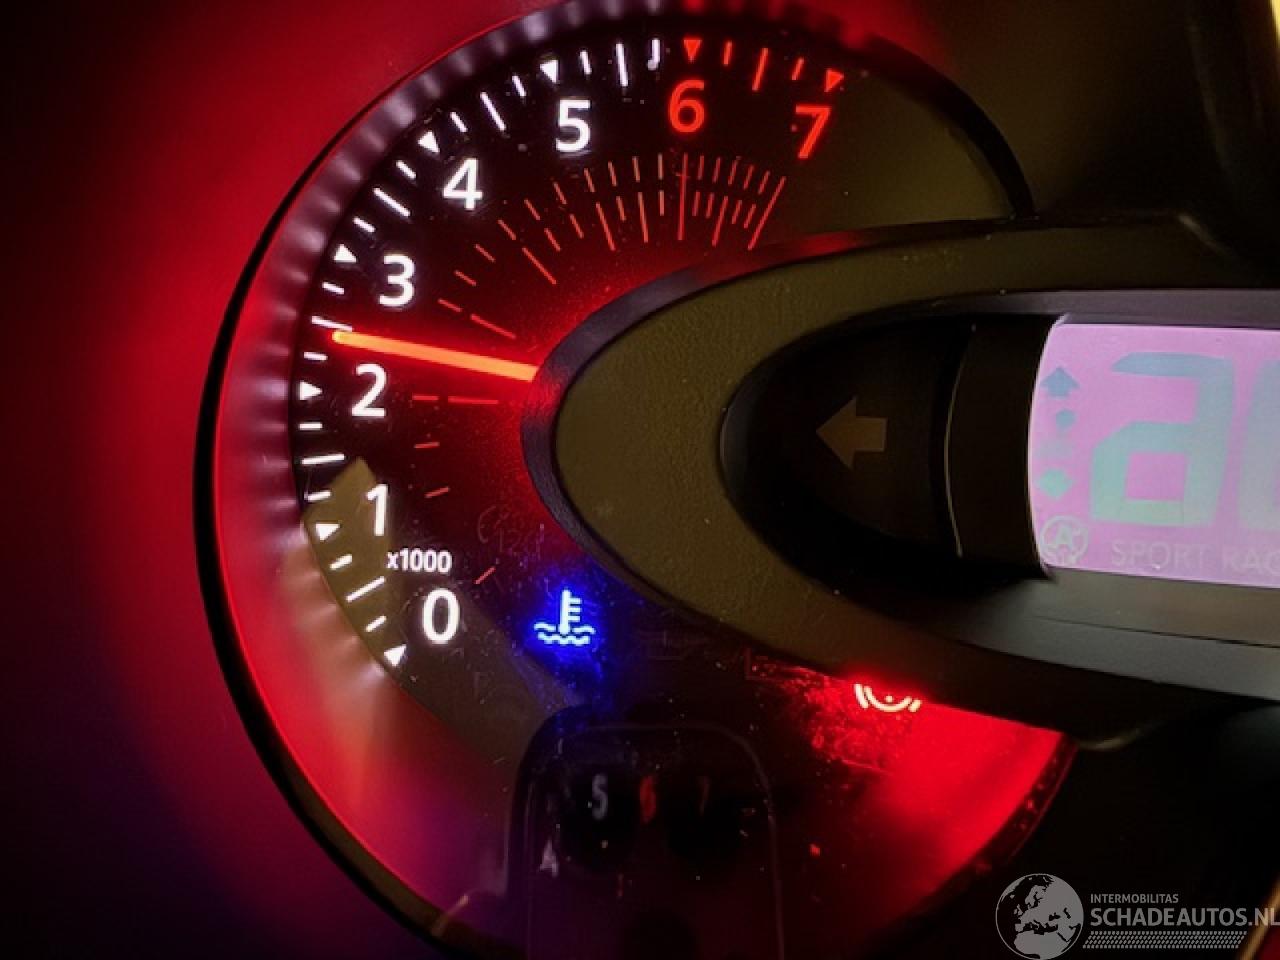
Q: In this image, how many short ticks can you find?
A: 14